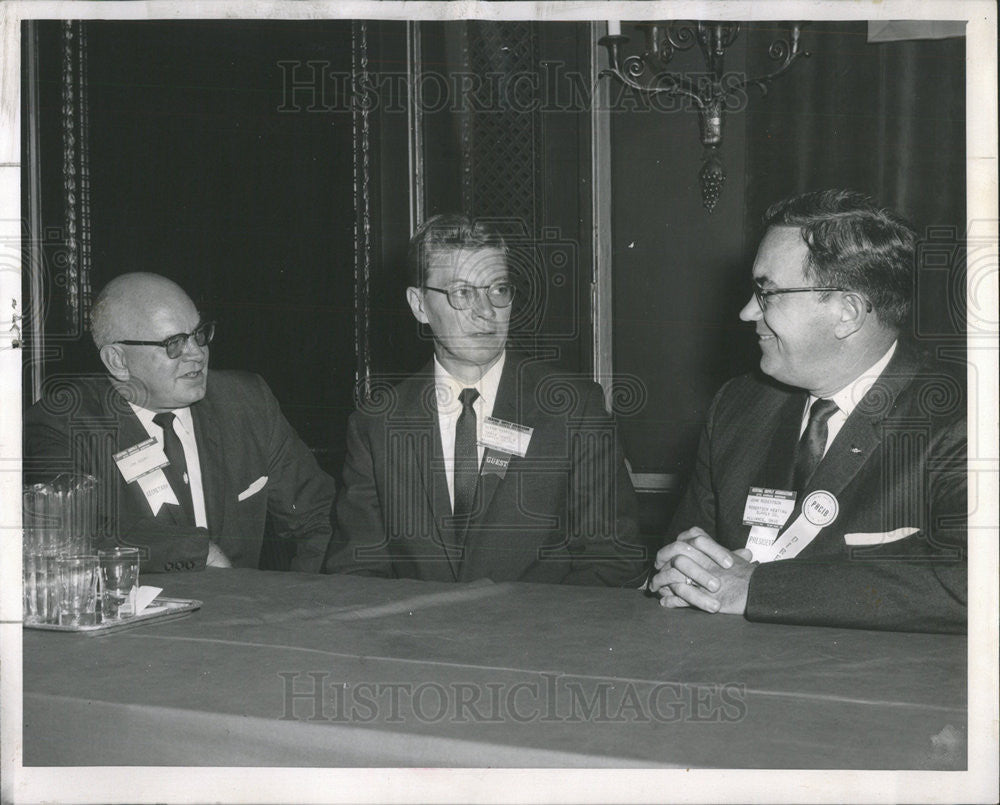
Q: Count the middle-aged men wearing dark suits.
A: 3